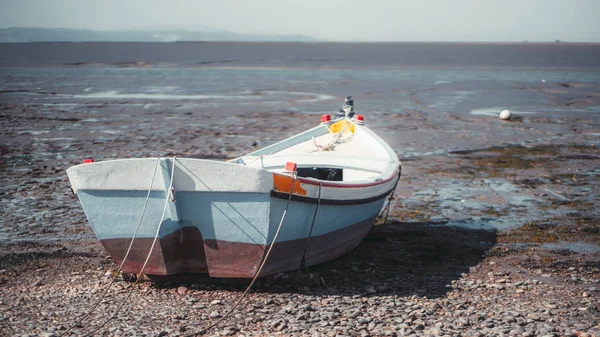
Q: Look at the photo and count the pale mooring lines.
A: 3